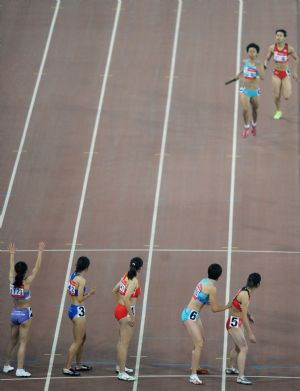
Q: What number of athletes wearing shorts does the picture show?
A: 7